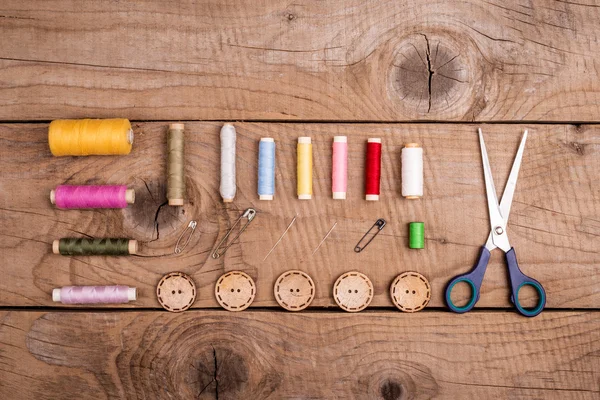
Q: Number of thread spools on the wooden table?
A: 12